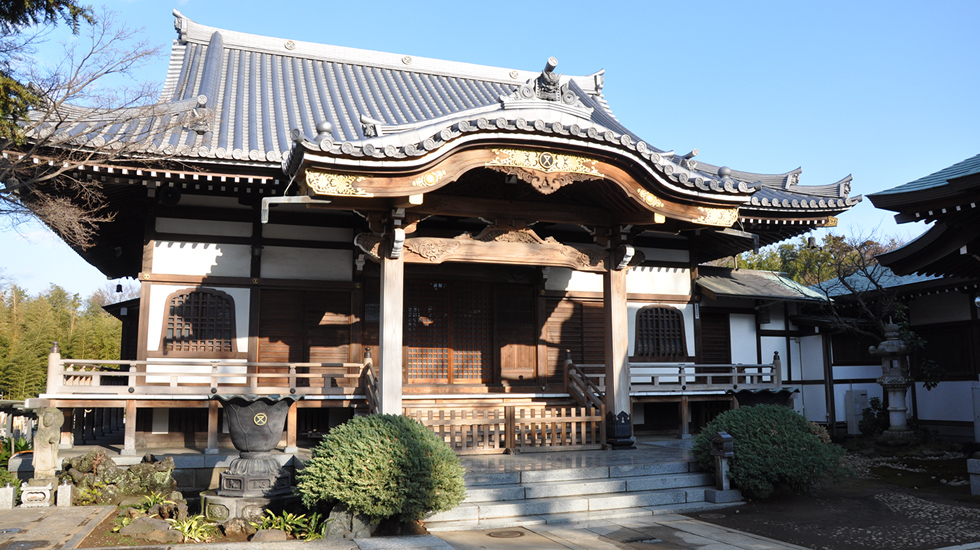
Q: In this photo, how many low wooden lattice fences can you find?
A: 2